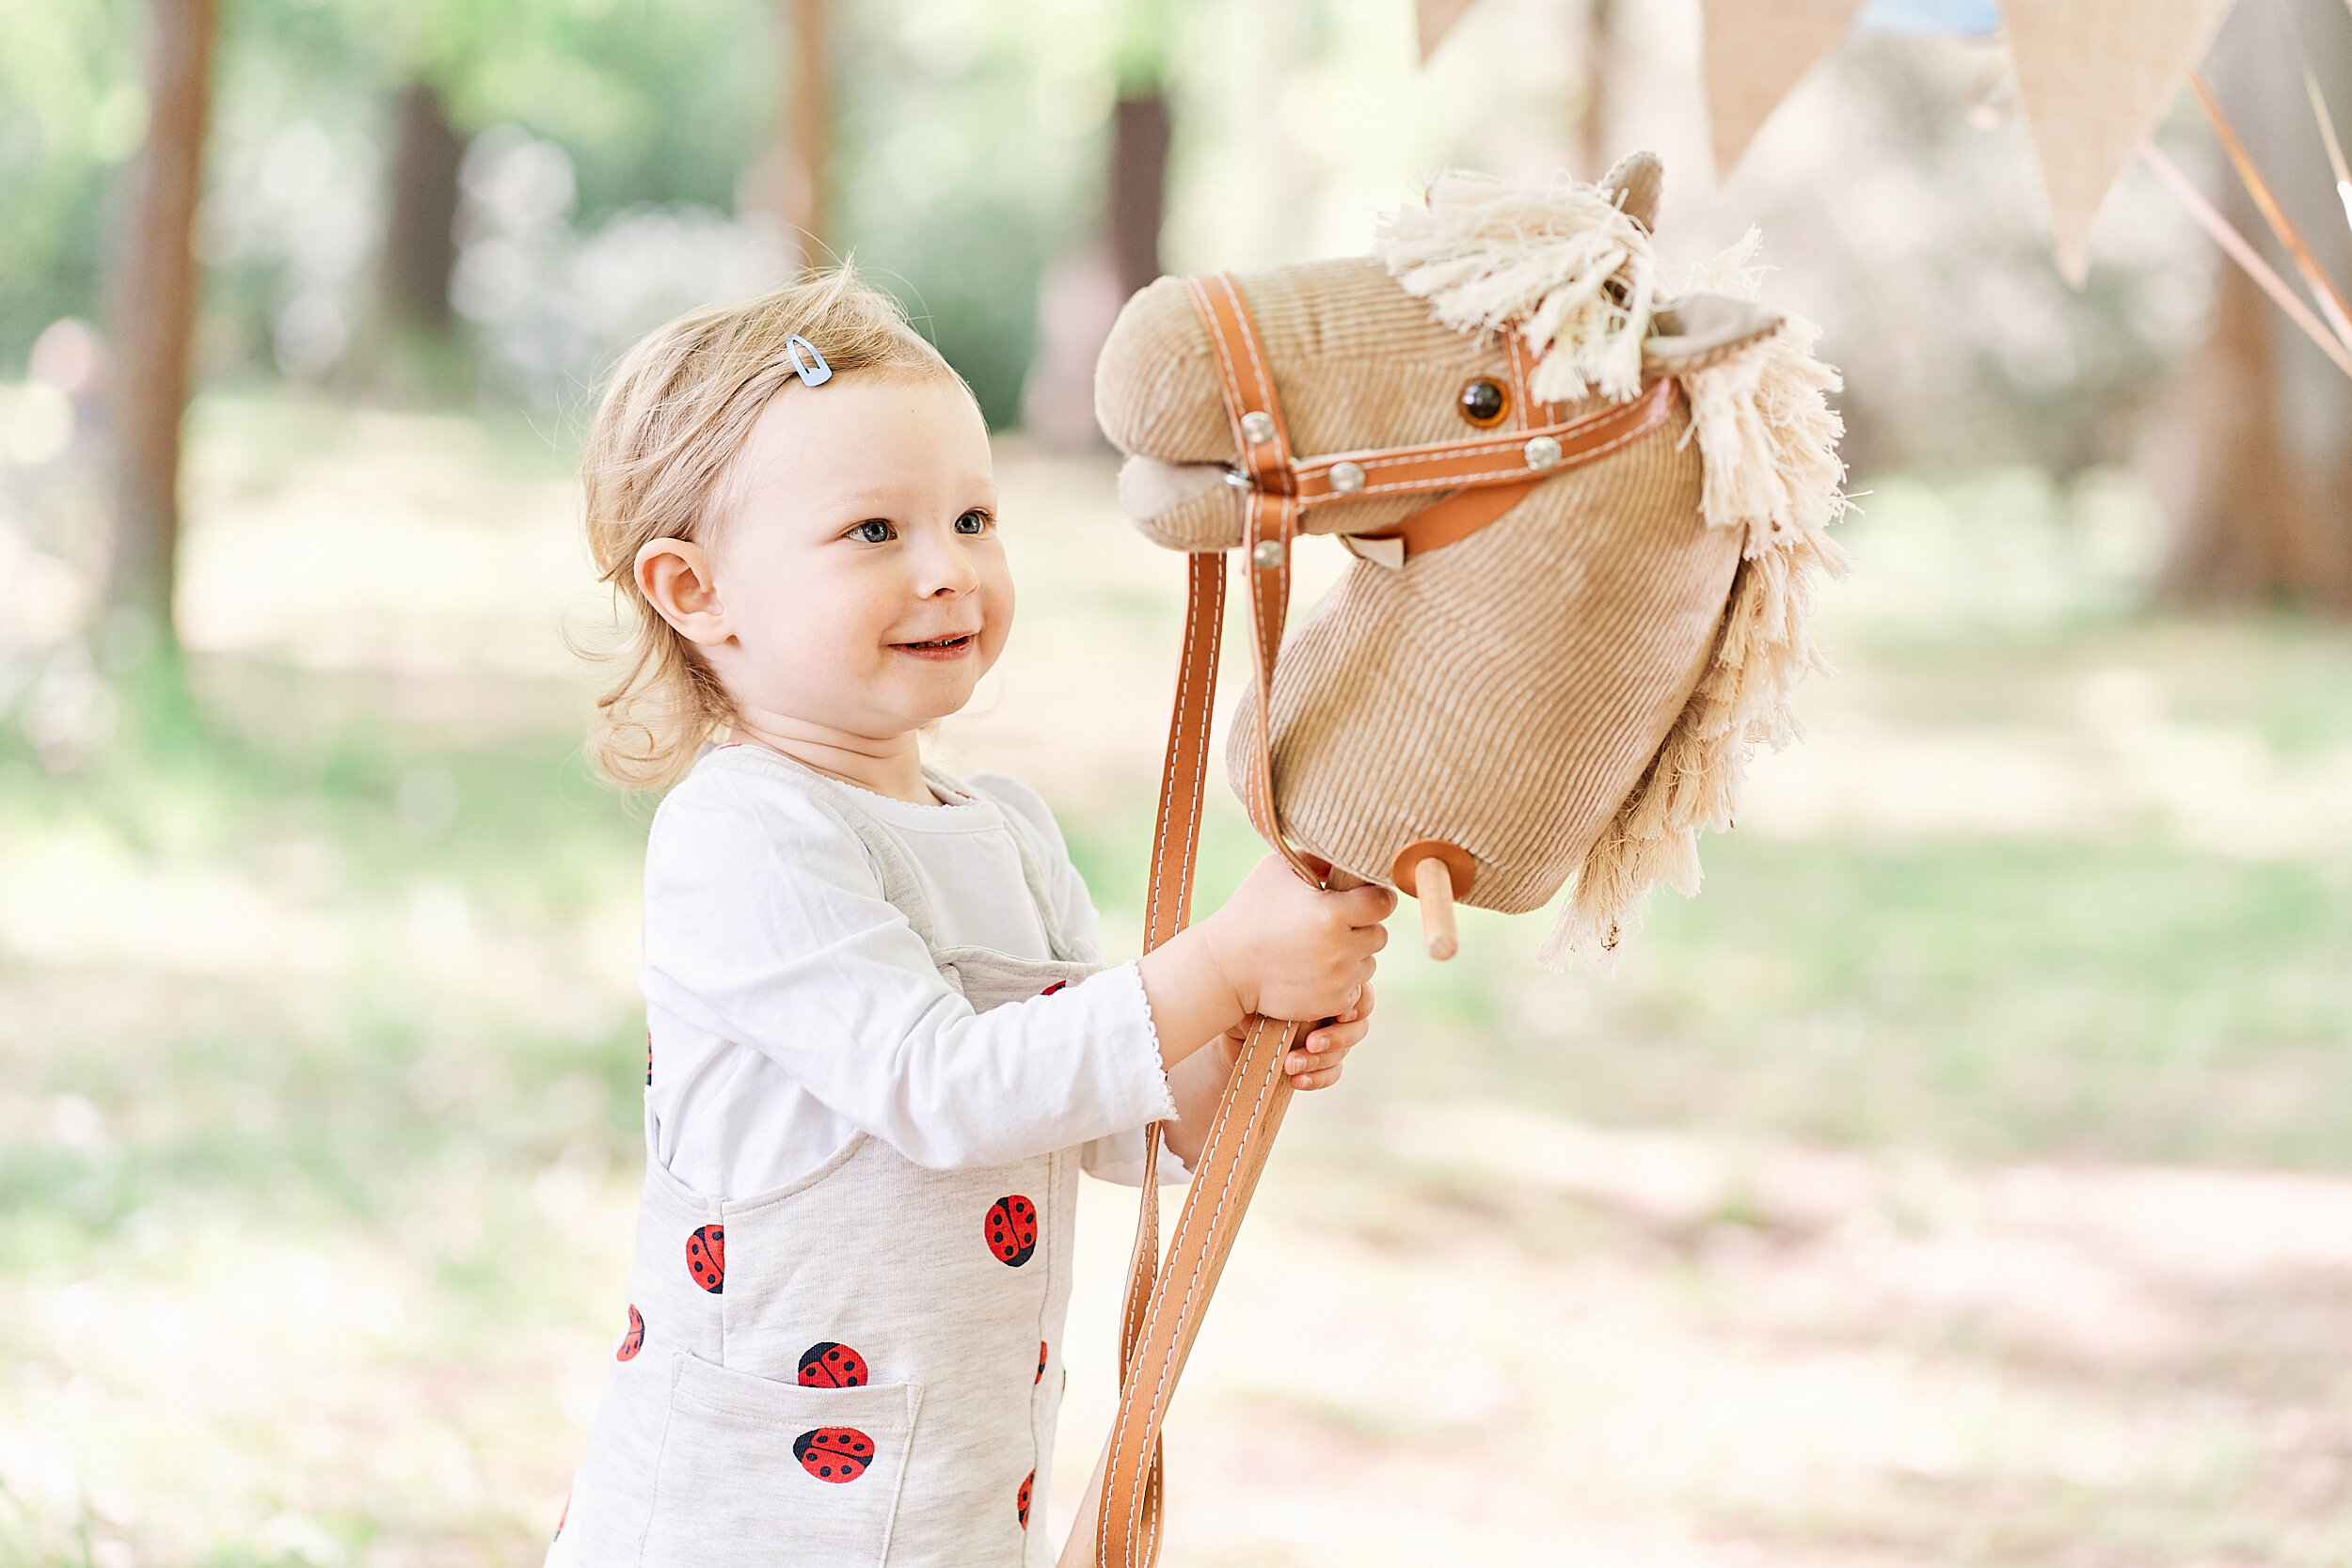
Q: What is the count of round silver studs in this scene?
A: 4